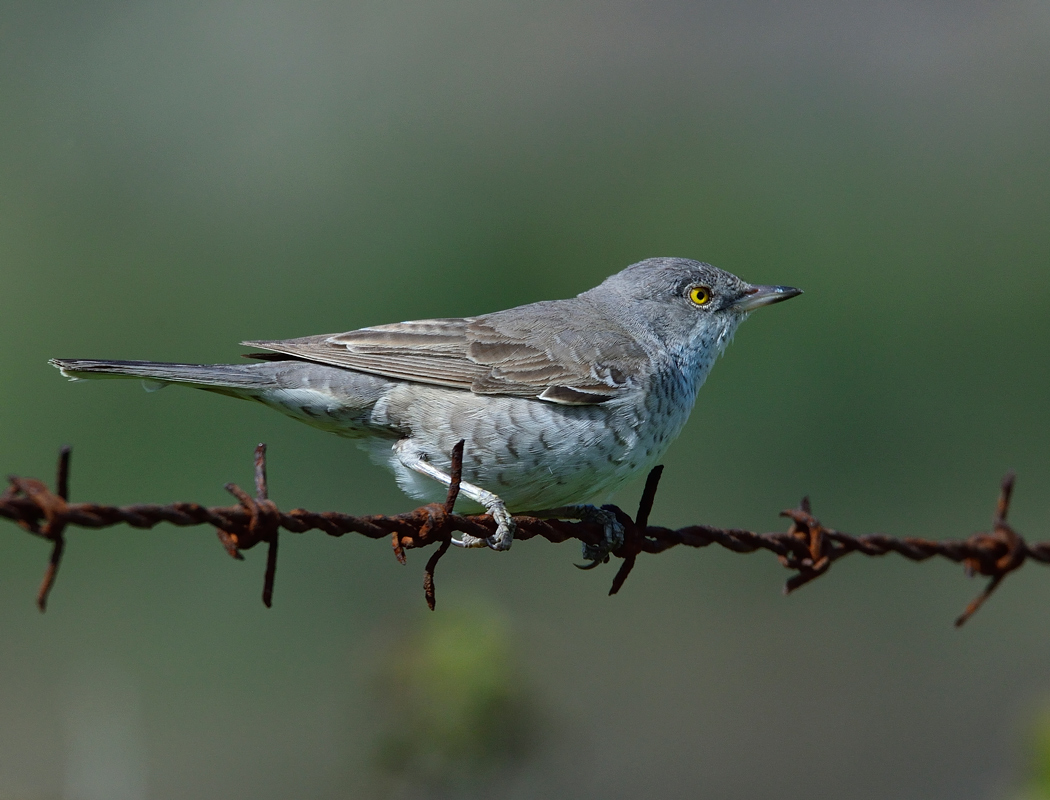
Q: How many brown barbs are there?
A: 6